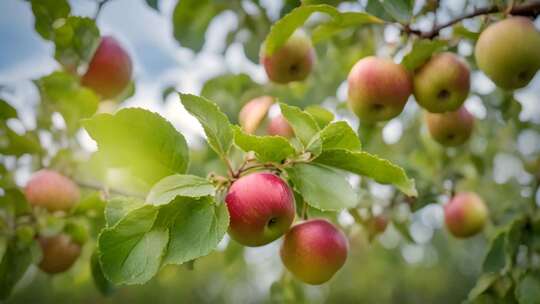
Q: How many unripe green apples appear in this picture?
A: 1